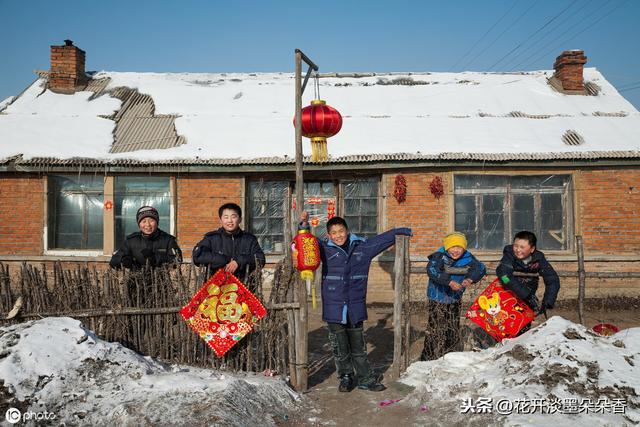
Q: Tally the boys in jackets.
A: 5